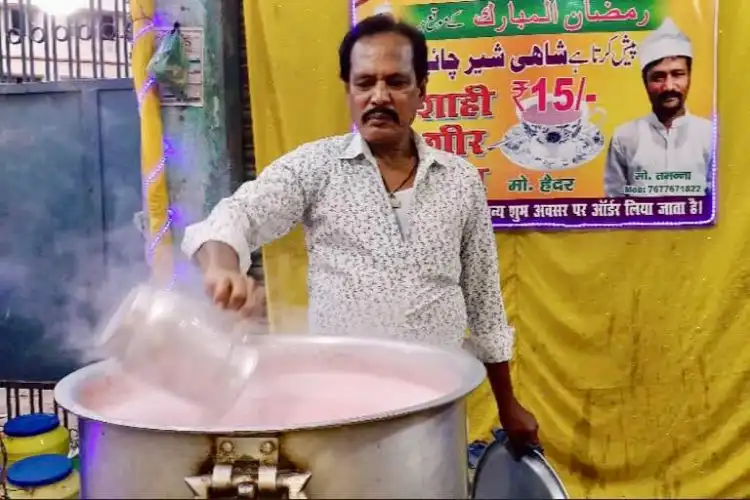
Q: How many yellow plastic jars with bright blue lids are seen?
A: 2